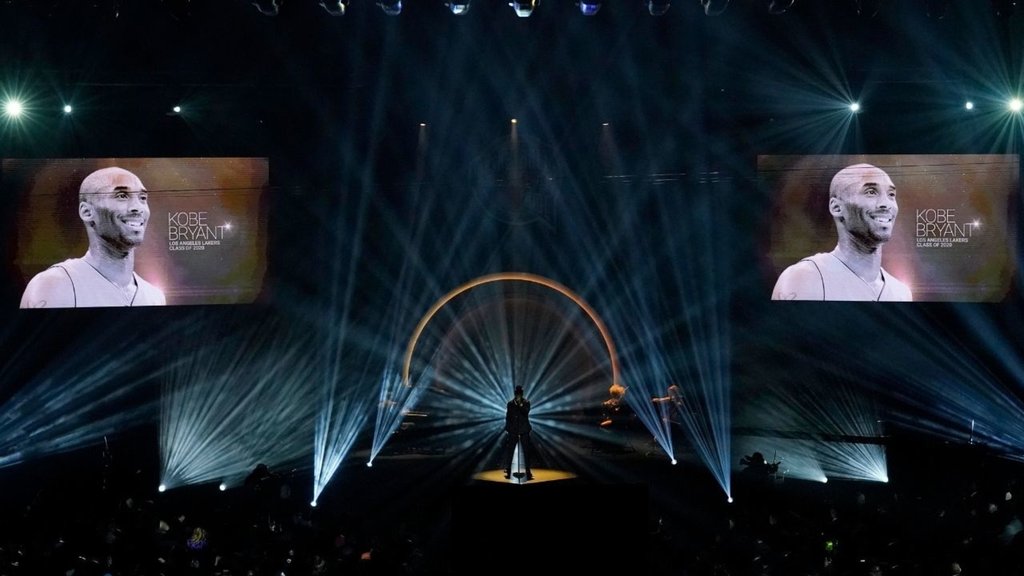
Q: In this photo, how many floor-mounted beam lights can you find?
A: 8